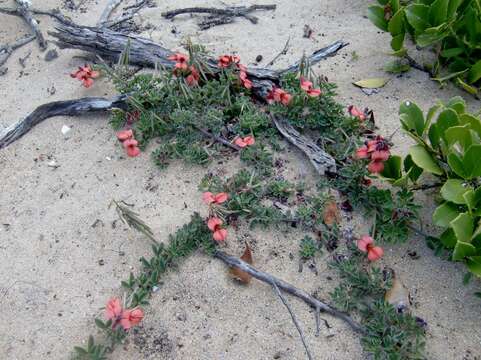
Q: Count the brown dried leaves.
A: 3